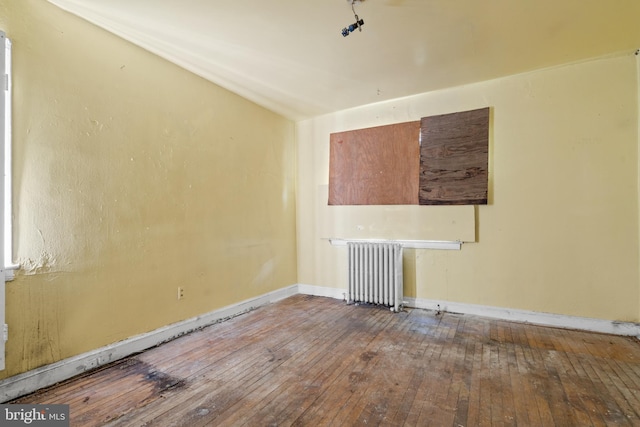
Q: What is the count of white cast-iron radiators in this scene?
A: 1